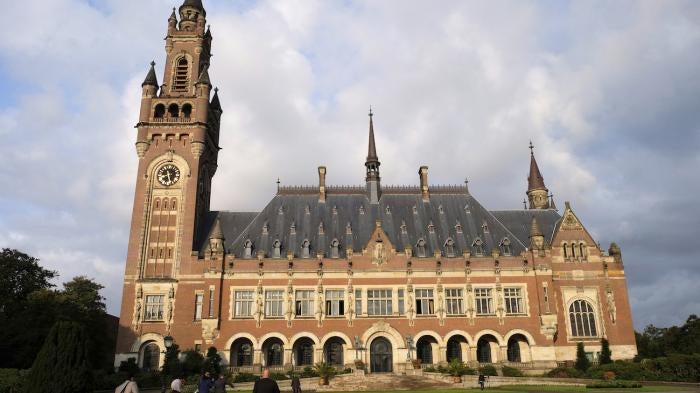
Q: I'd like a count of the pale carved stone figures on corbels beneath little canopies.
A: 11